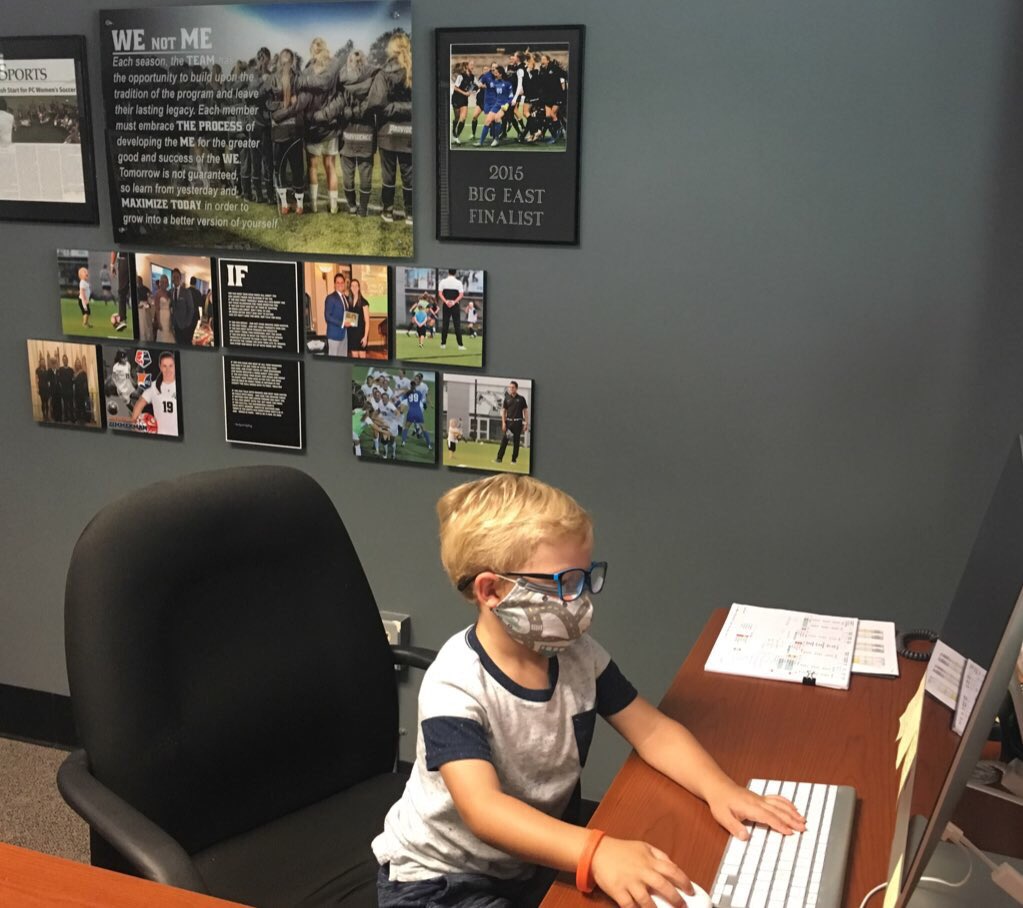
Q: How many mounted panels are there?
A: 13